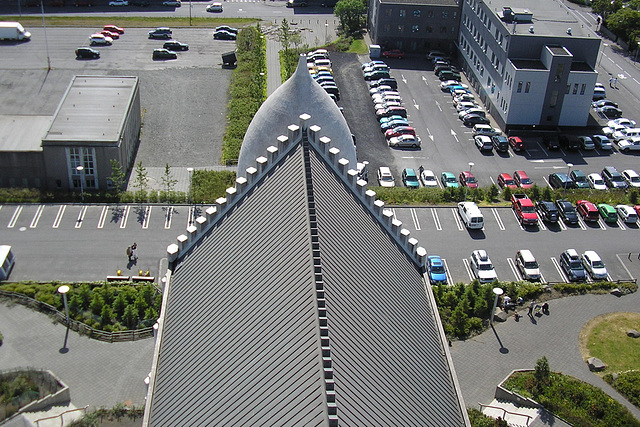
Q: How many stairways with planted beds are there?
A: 2